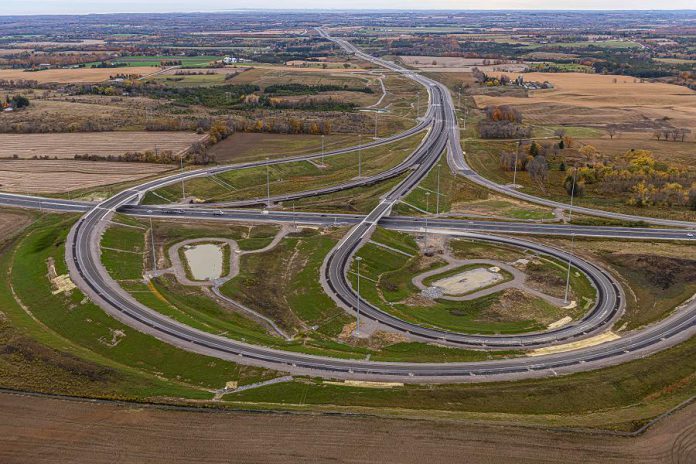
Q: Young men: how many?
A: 0